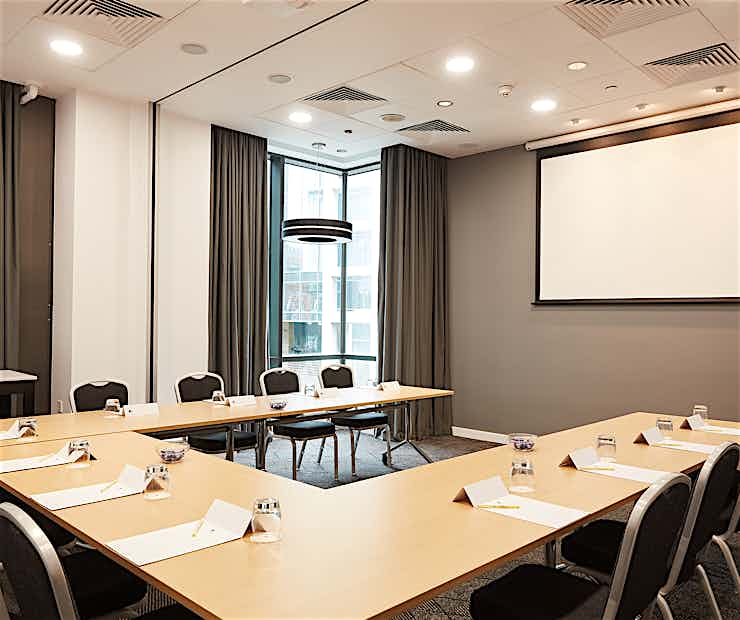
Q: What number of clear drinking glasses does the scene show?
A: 12